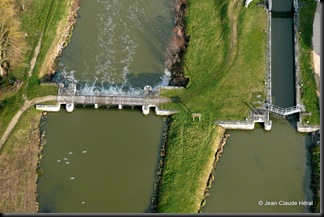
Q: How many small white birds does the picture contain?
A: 7